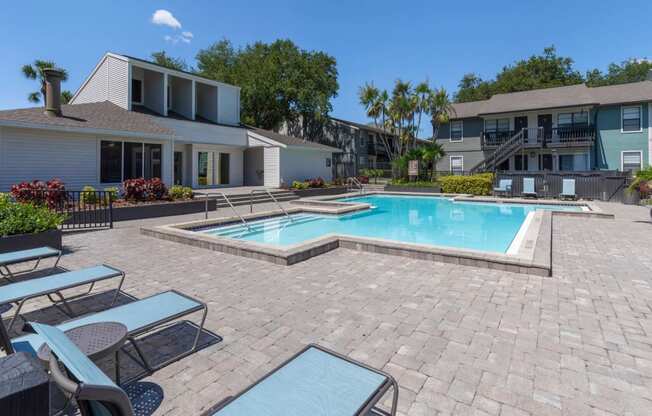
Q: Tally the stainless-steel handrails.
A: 4